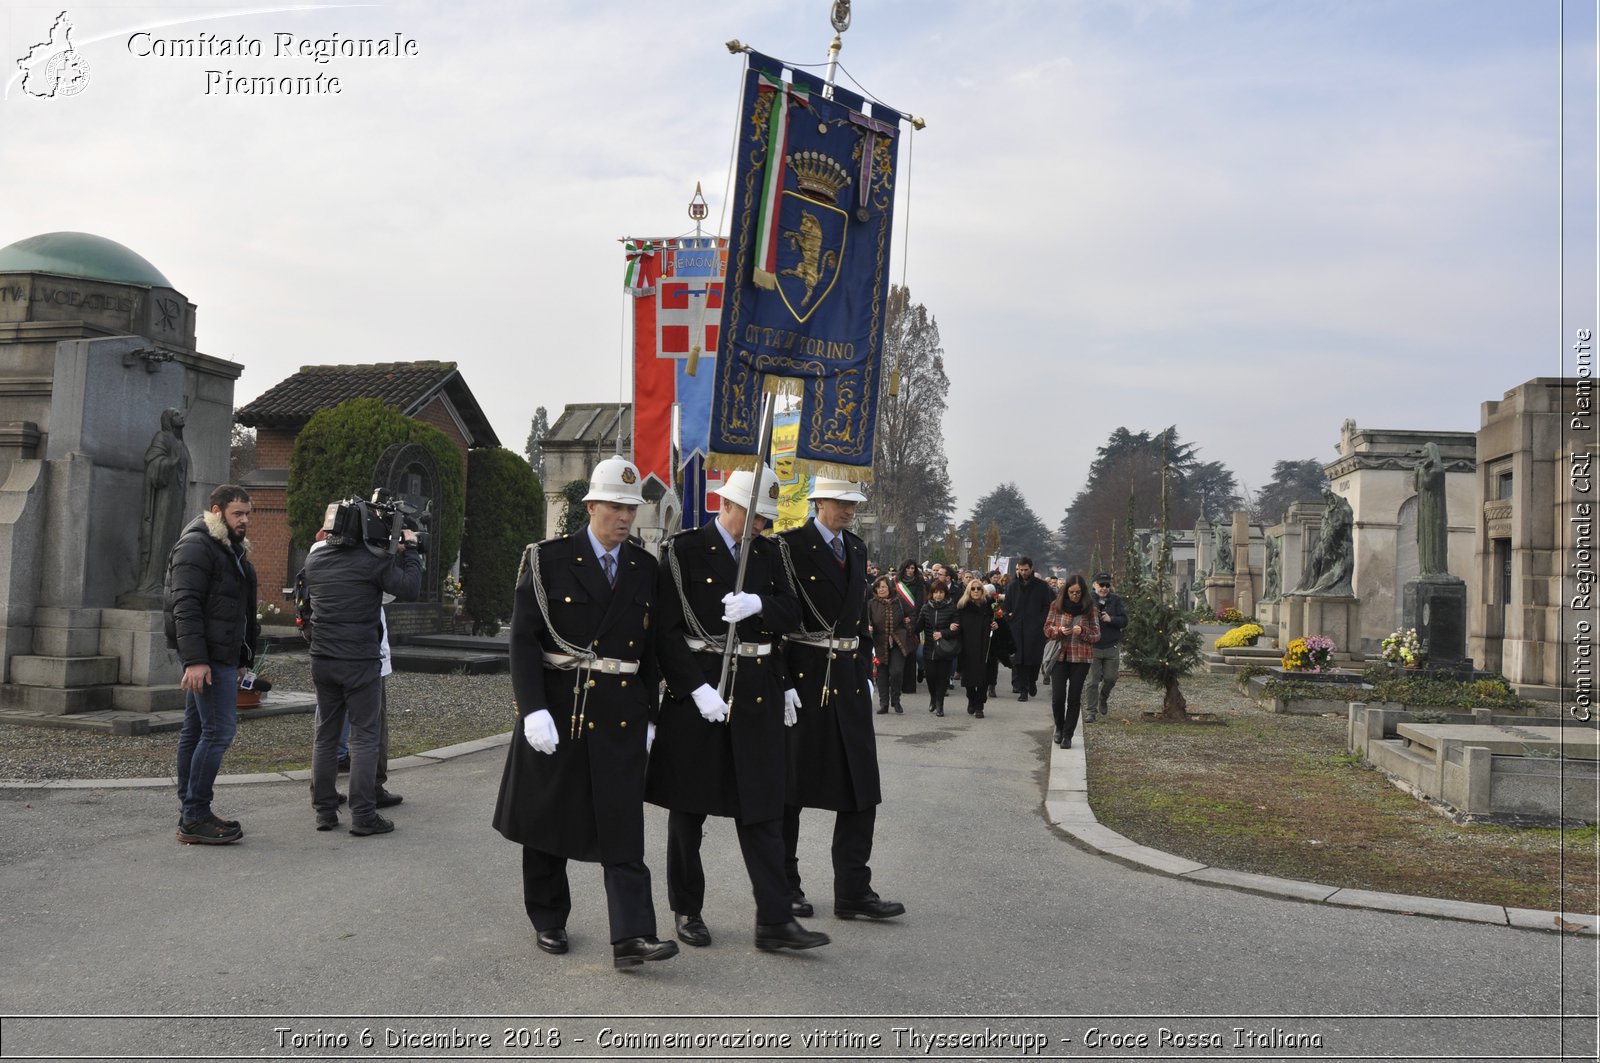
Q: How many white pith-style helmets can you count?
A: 3